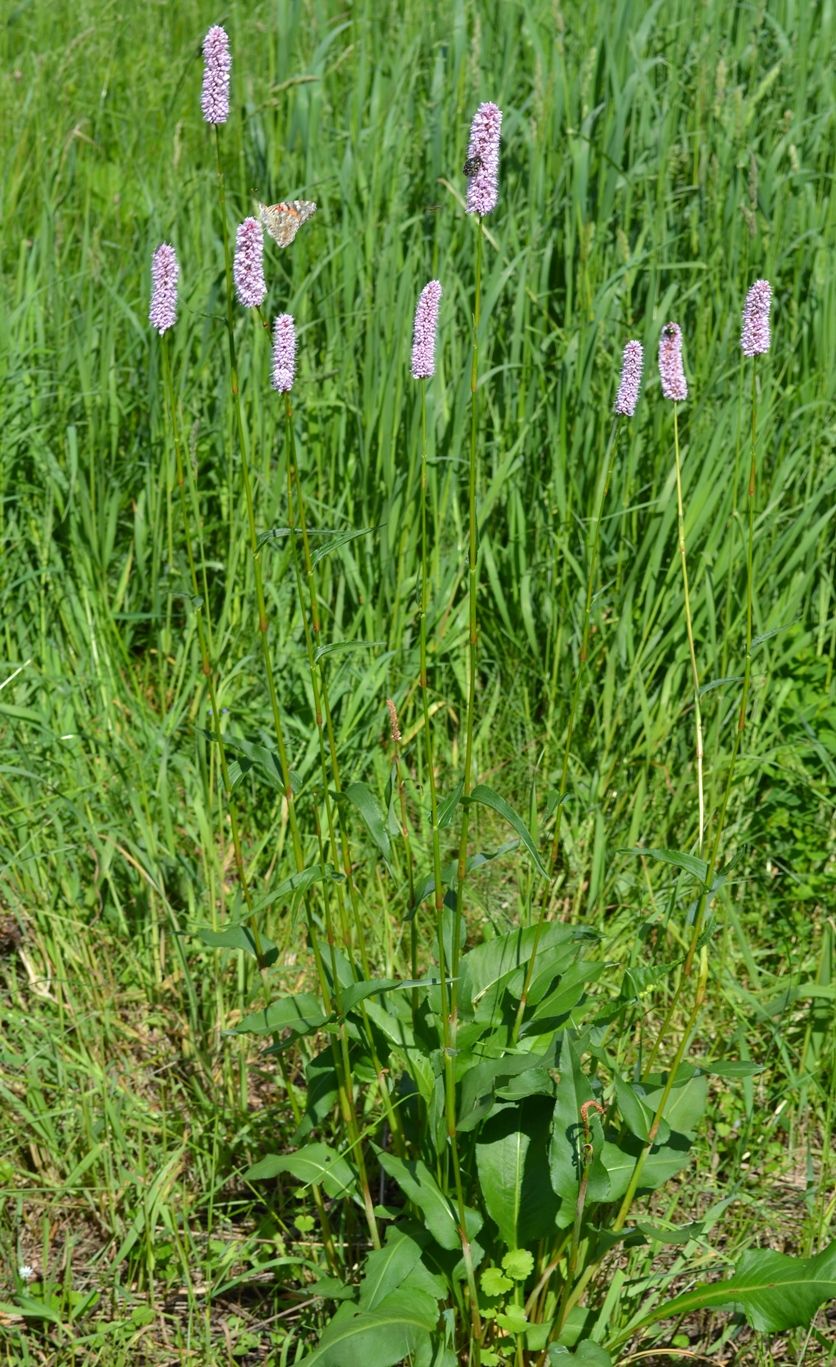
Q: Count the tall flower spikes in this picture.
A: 9